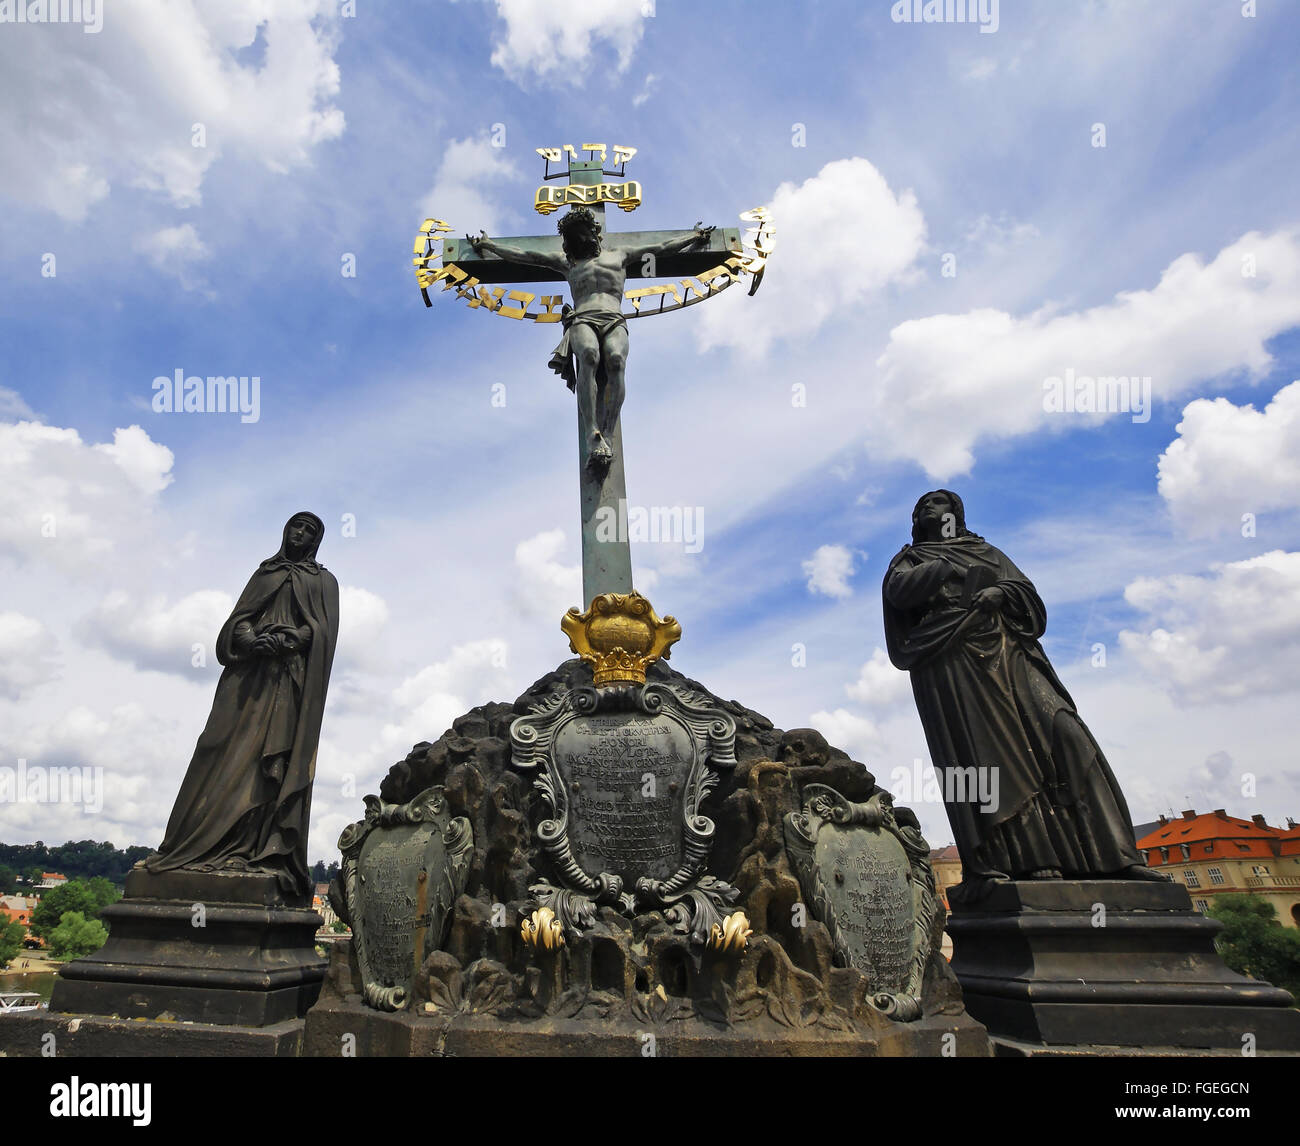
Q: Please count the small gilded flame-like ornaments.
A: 2